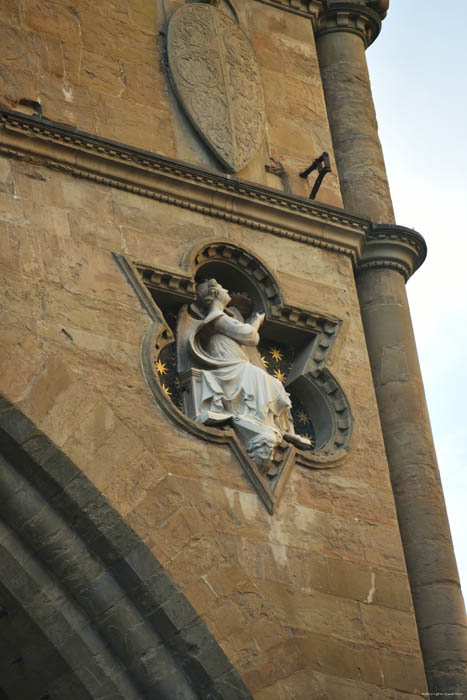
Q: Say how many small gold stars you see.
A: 7